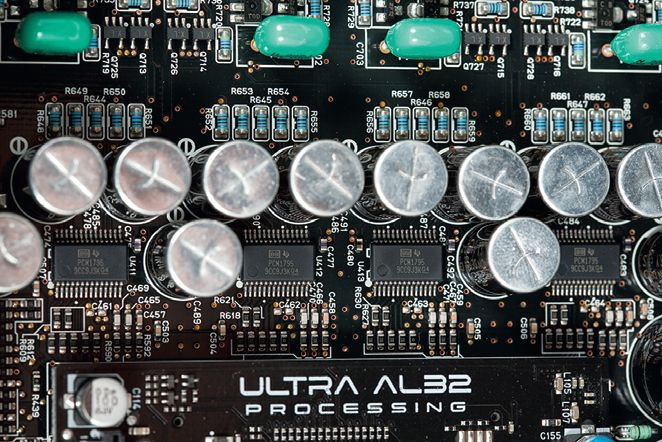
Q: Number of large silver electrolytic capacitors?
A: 11